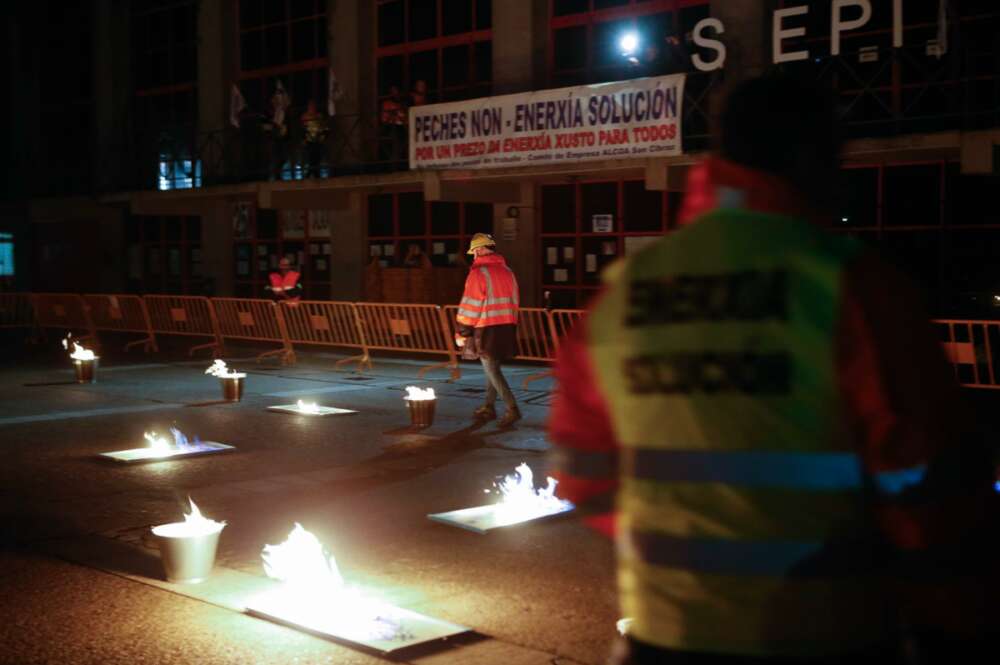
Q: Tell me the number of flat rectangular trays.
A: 4